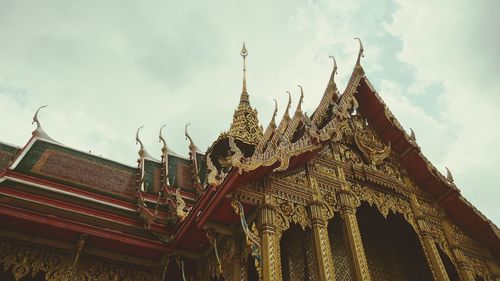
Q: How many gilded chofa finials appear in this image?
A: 9